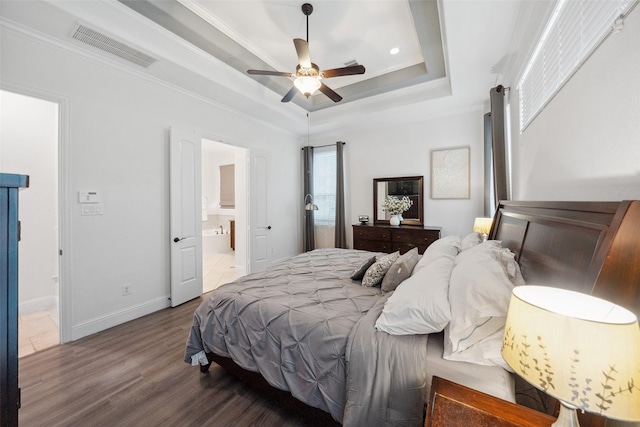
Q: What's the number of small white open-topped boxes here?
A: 0